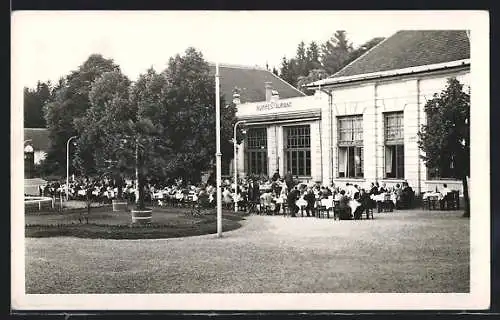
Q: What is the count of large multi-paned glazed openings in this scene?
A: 4